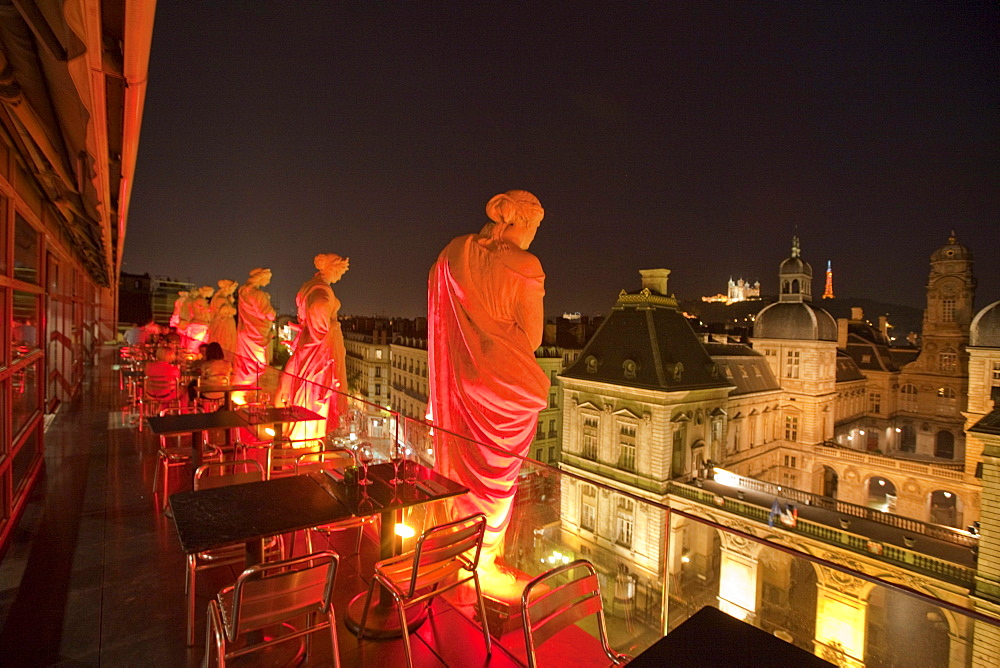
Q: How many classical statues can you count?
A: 7